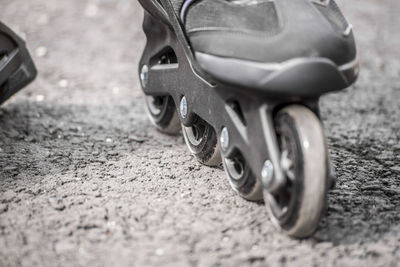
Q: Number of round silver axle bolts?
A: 4